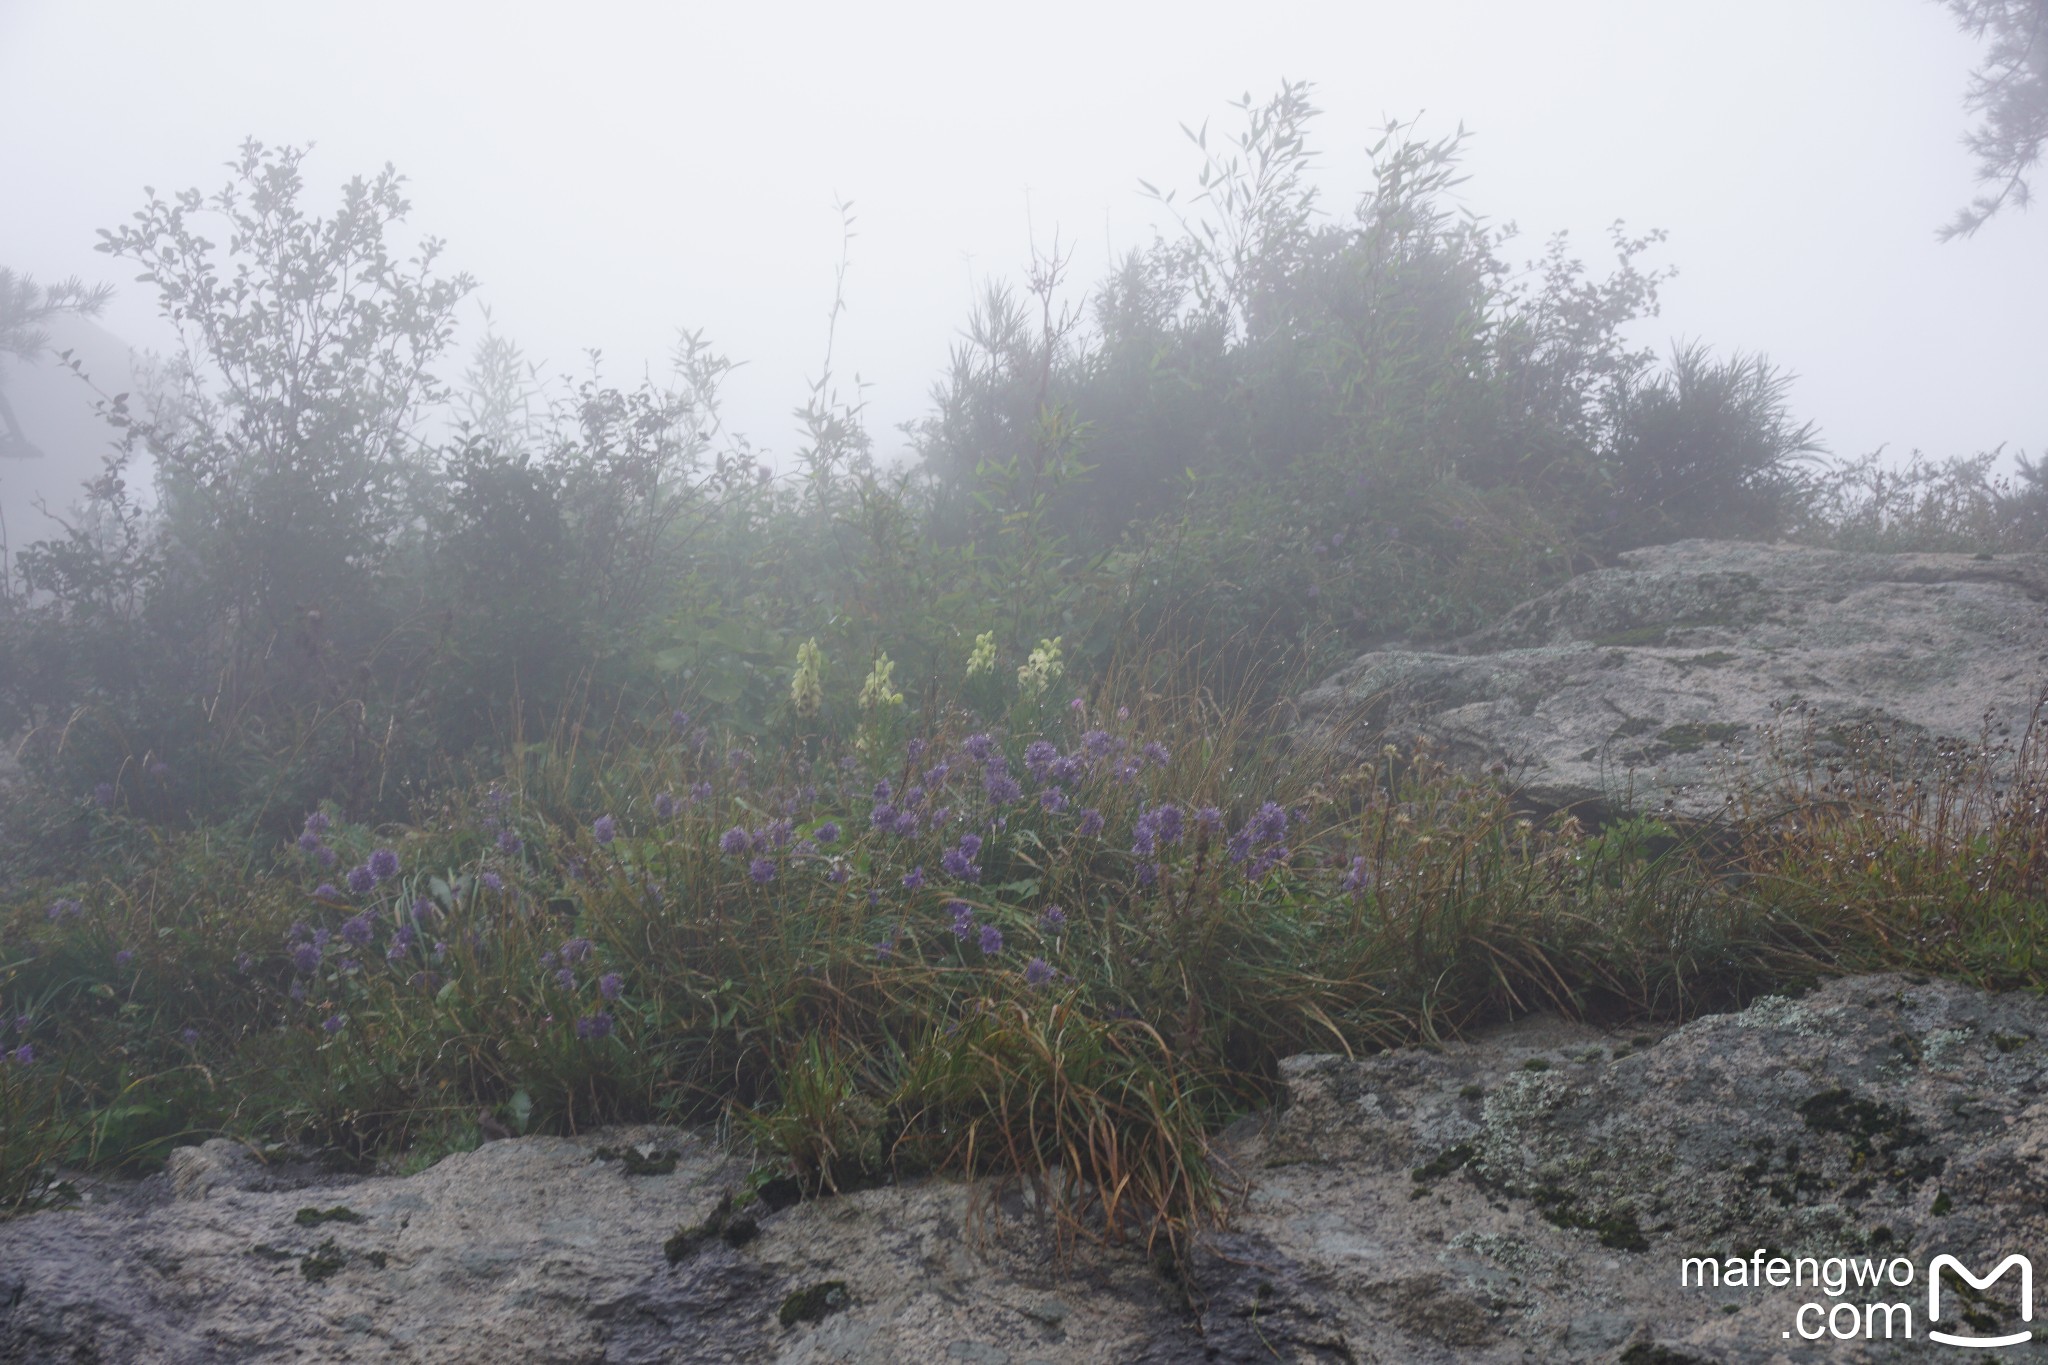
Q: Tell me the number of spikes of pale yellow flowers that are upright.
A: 4